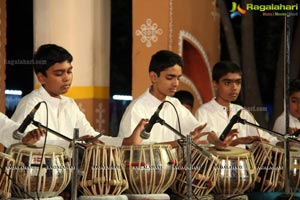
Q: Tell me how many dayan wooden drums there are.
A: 4